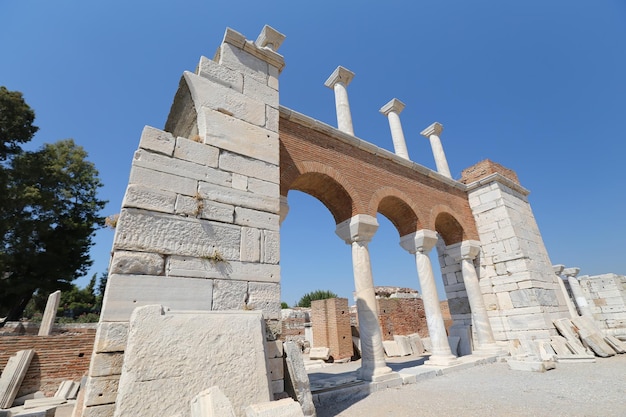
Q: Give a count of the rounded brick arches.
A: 3